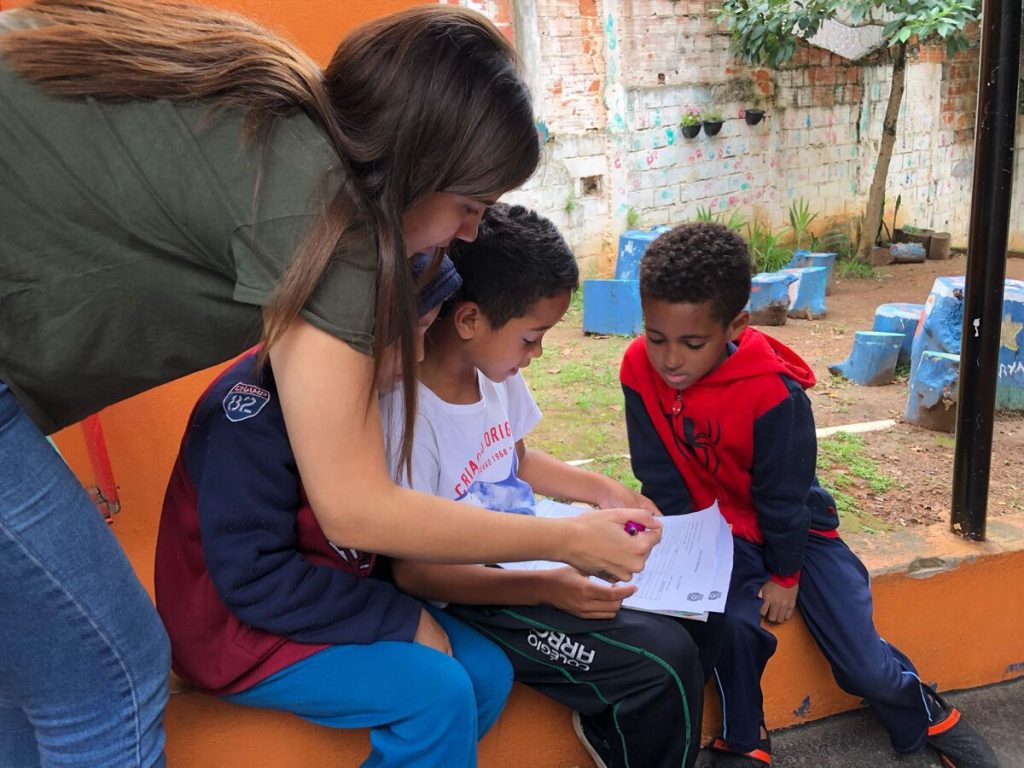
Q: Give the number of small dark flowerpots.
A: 3